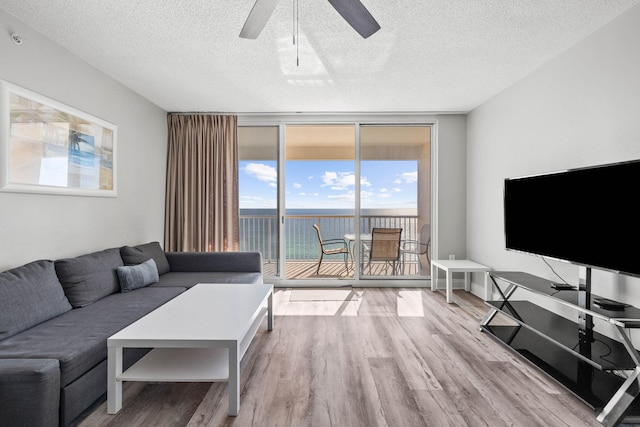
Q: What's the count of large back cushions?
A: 3